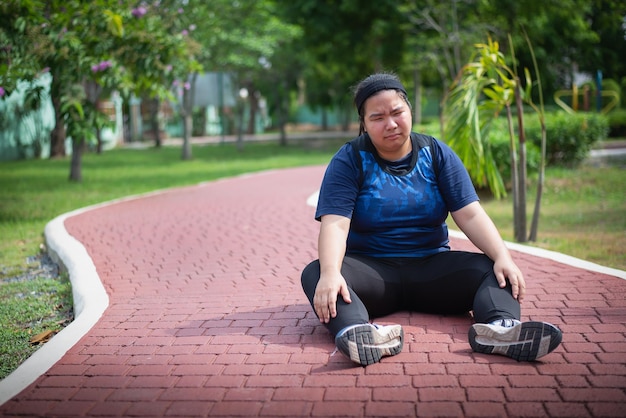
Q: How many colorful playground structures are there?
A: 1